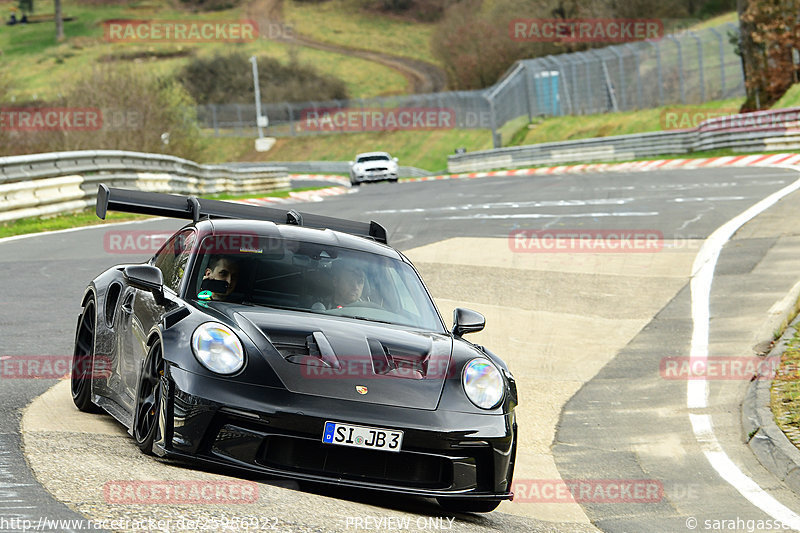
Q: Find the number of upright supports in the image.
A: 2